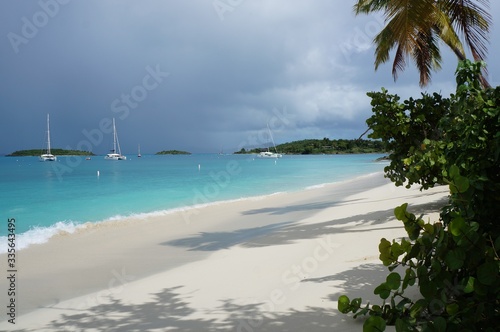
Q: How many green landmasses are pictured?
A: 3